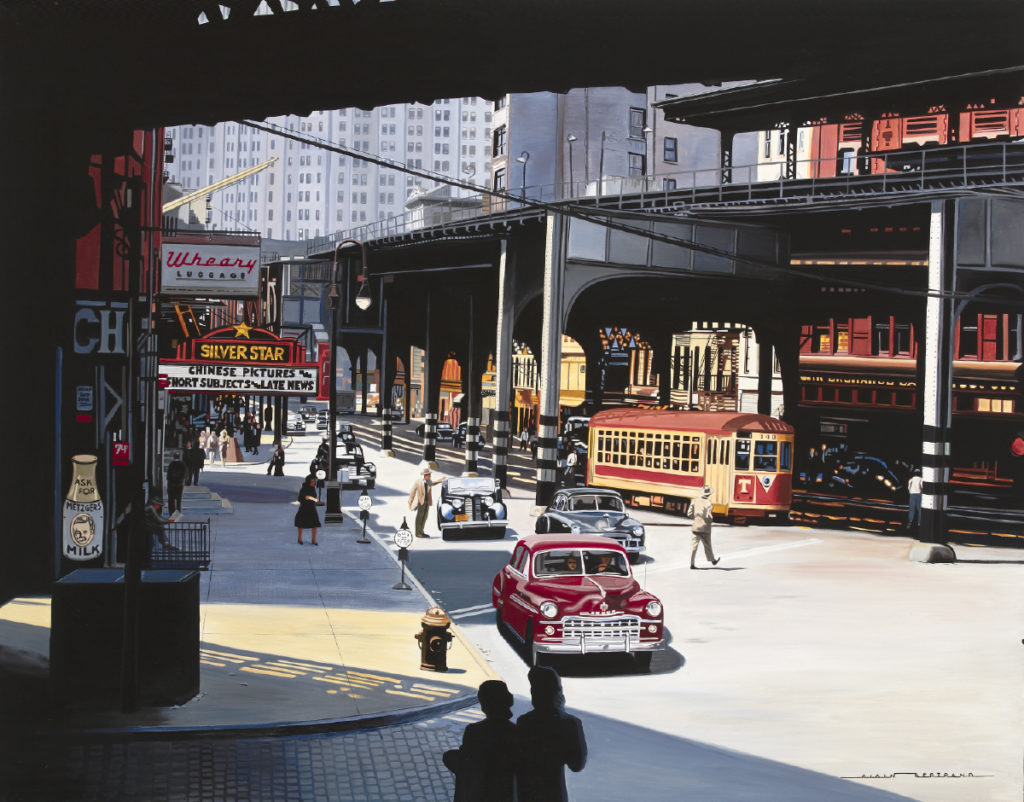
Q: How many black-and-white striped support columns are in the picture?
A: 6